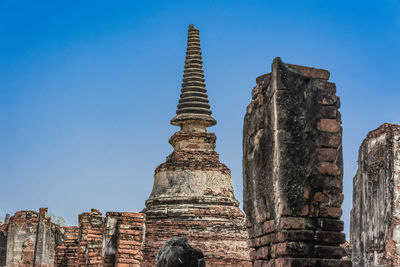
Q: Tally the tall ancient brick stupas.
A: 1